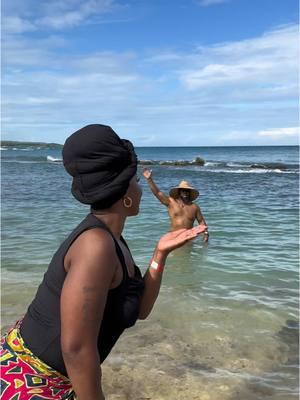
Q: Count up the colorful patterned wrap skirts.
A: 1